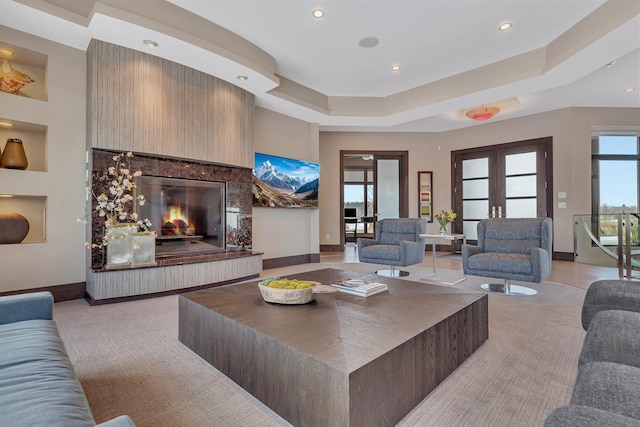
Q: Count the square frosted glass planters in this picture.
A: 2